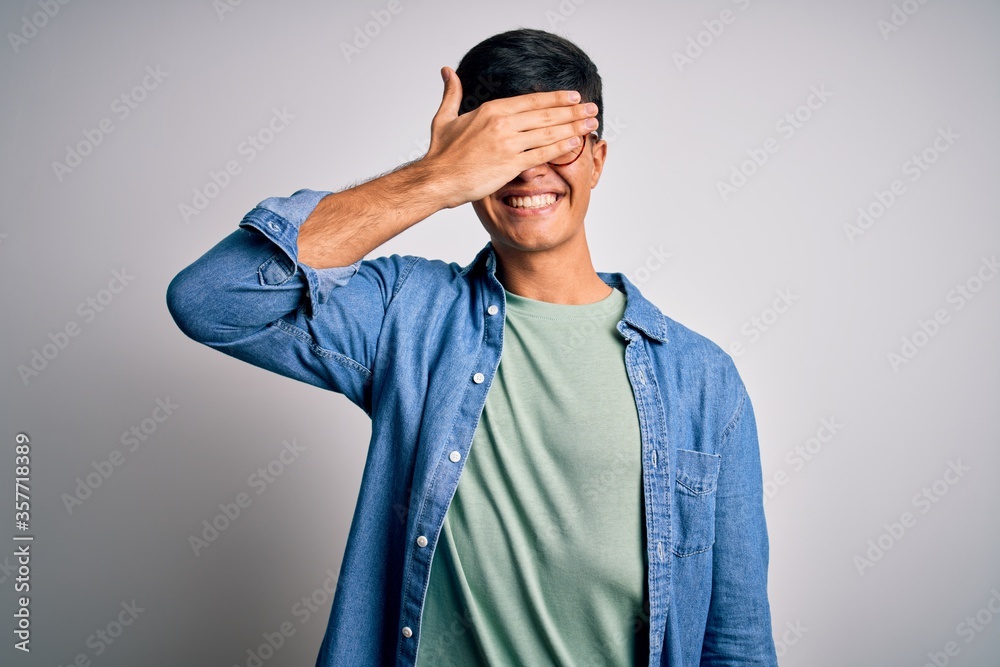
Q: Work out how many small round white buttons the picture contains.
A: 5